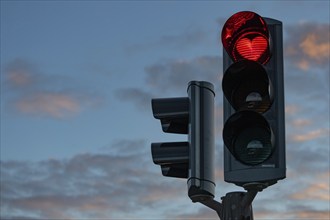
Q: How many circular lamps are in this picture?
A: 3